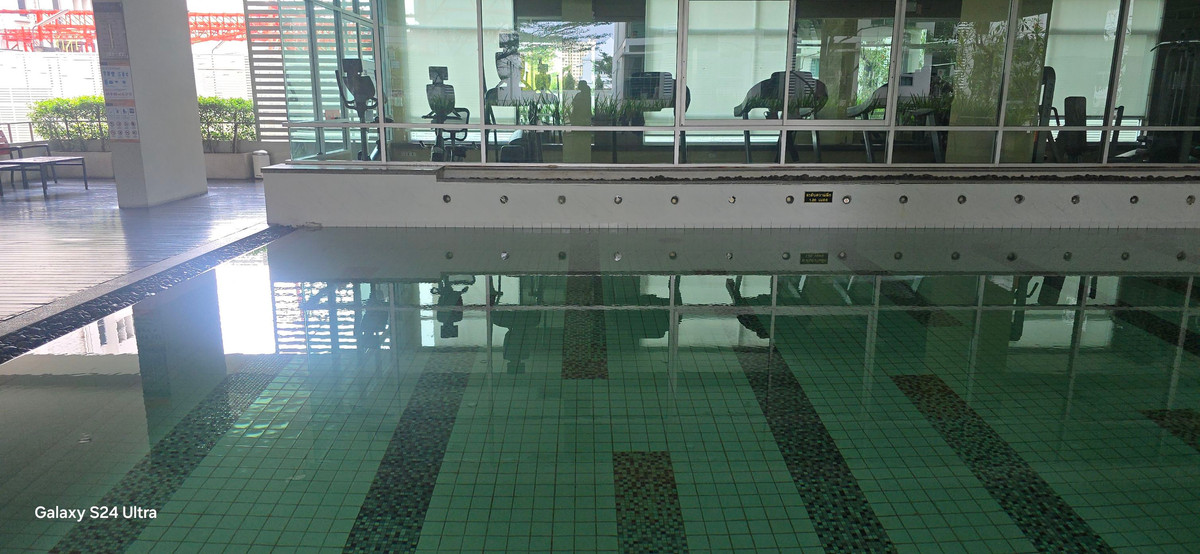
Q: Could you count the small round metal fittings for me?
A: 14